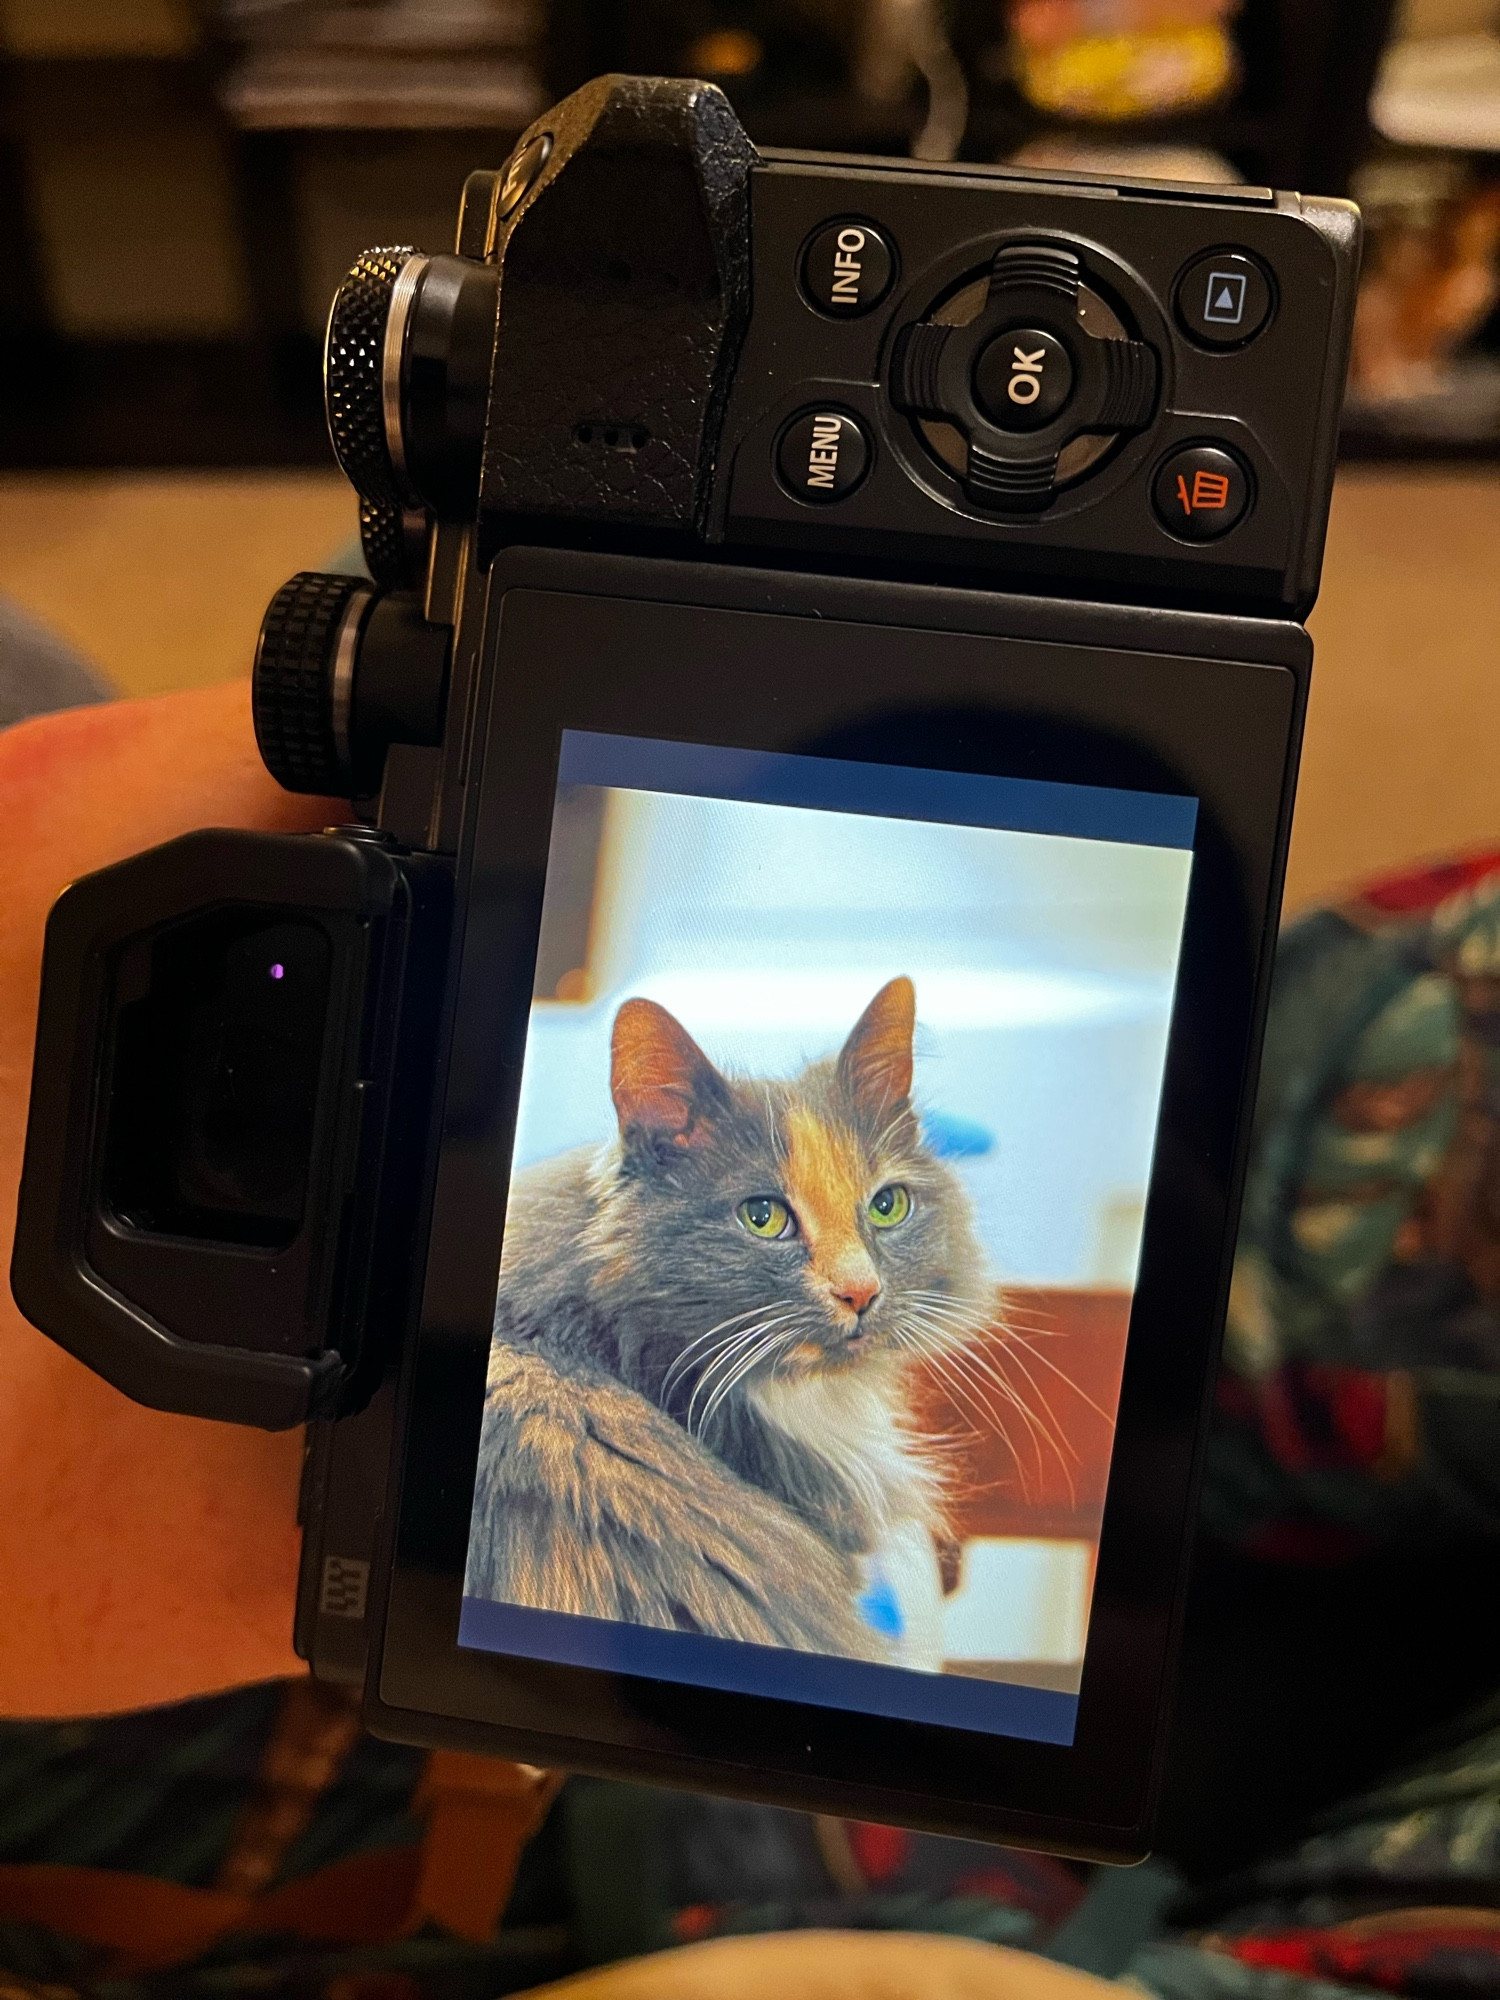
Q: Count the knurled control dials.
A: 3